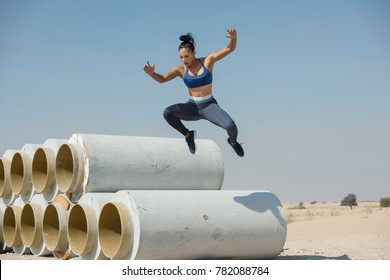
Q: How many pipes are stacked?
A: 9